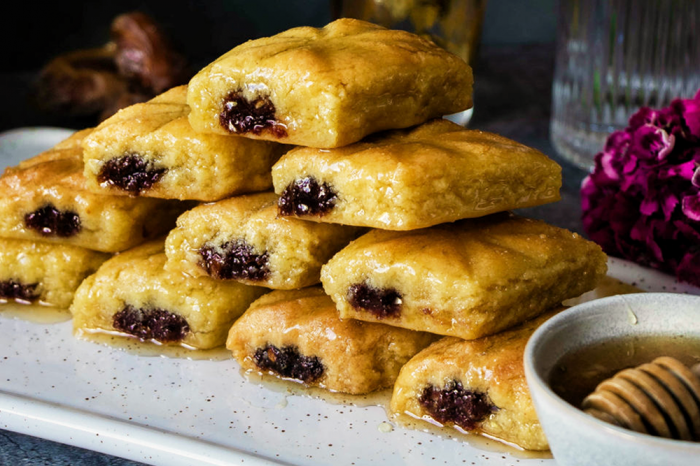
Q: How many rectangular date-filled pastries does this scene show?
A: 10